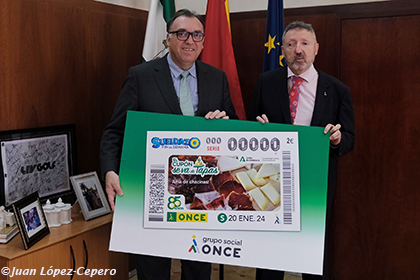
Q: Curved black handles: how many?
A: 2